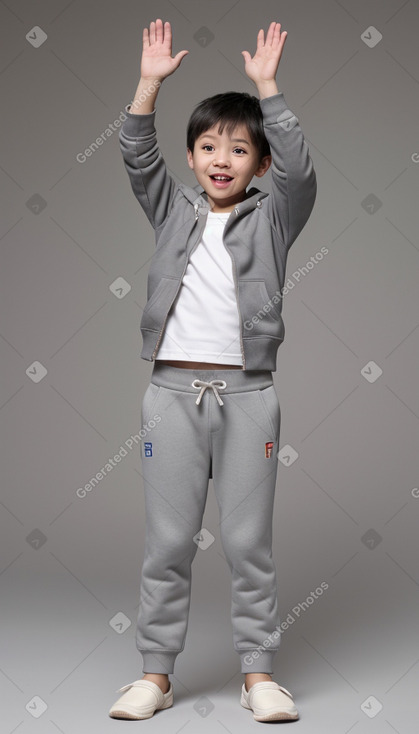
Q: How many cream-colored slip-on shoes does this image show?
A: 2